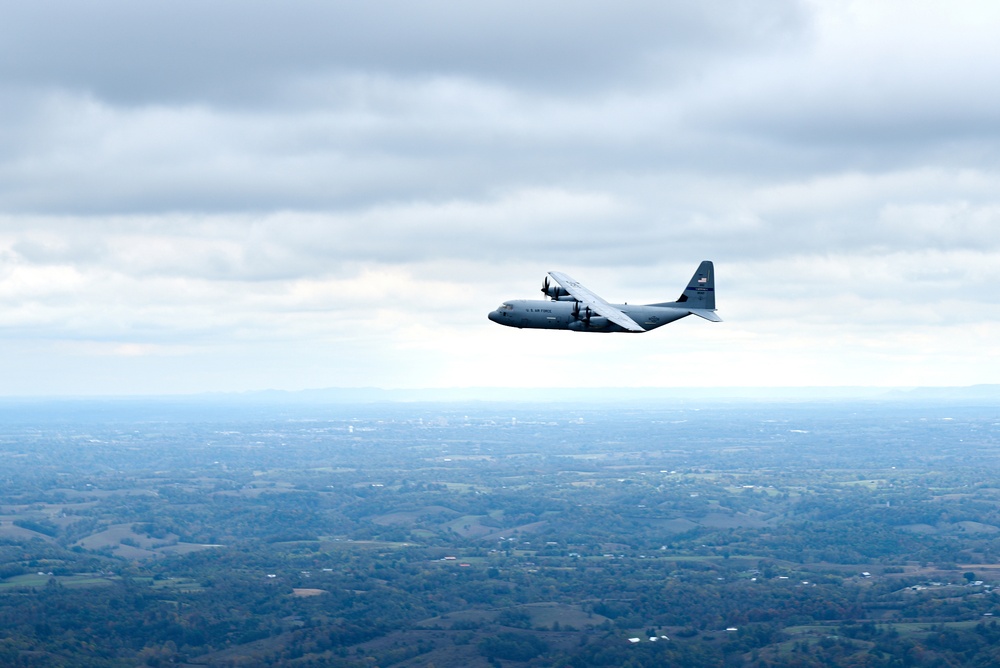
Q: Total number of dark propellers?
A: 4